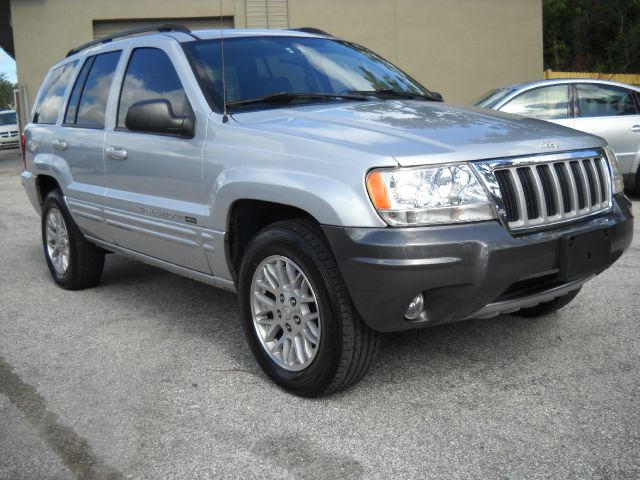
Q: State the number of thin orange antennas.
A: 0